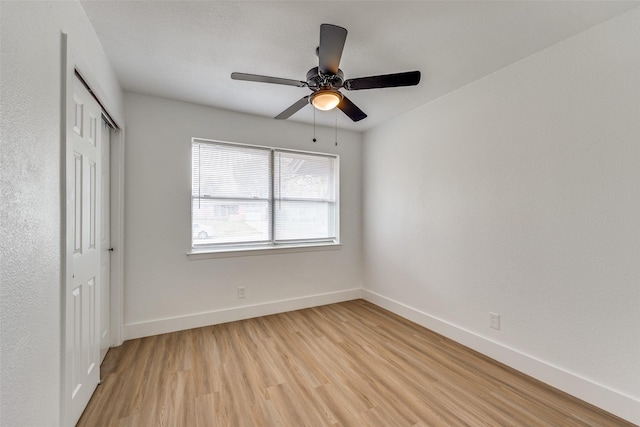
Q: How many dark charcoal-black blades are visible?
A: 5